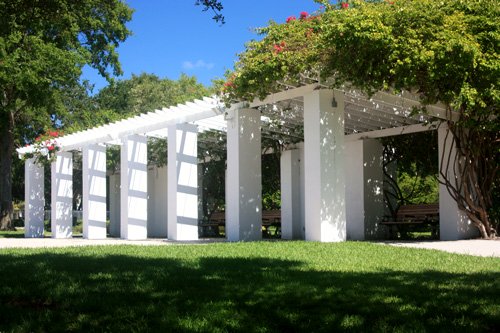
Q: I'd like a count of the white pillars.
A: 12